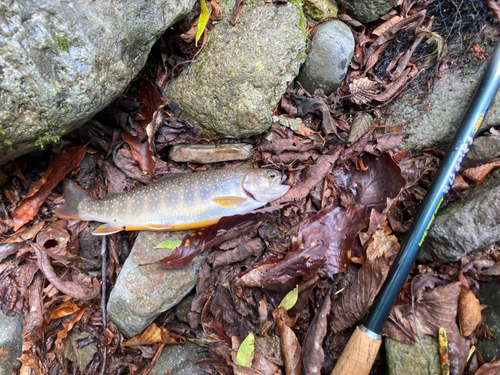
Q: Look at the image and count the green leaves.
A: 4